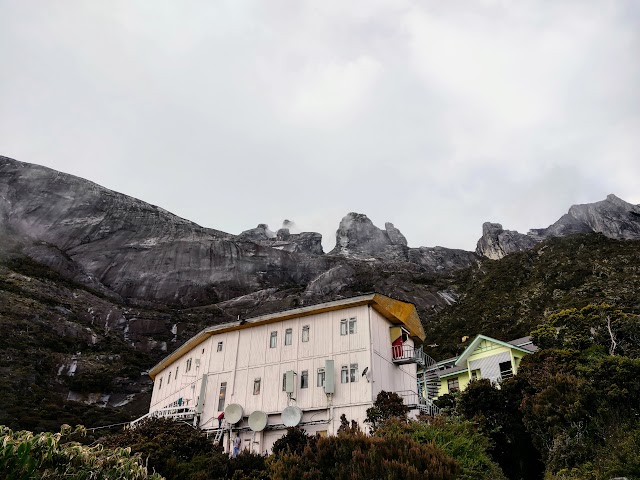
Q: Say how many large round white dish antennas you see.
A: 3